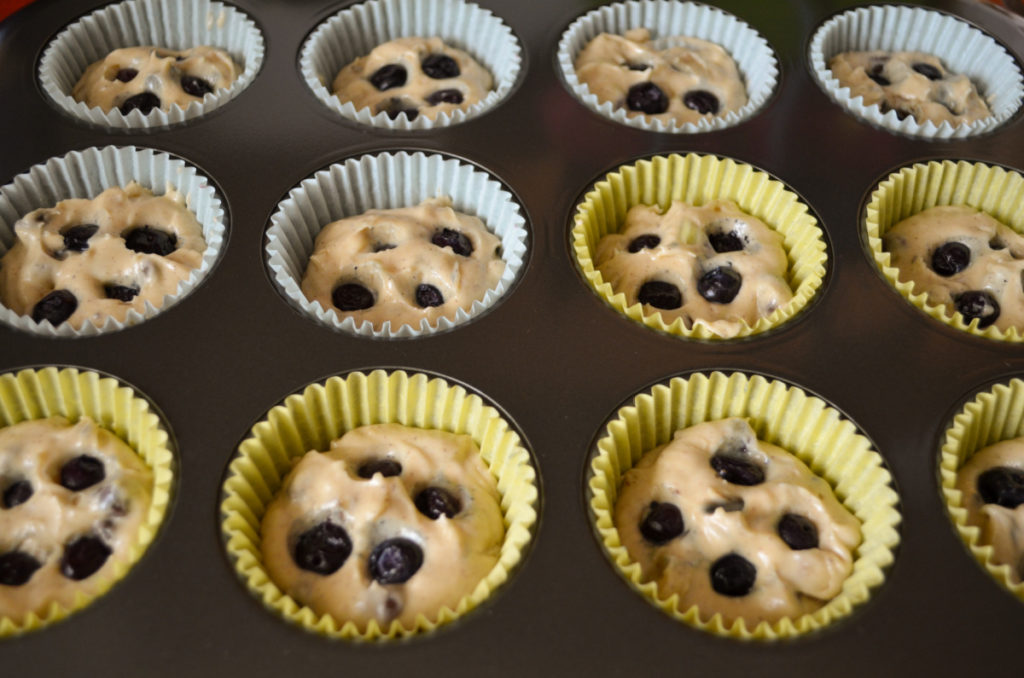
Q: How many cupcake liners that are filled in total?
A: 12